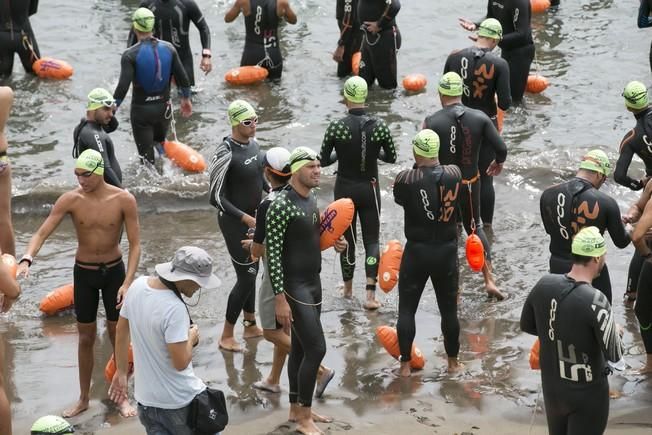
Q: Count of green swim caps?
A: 13